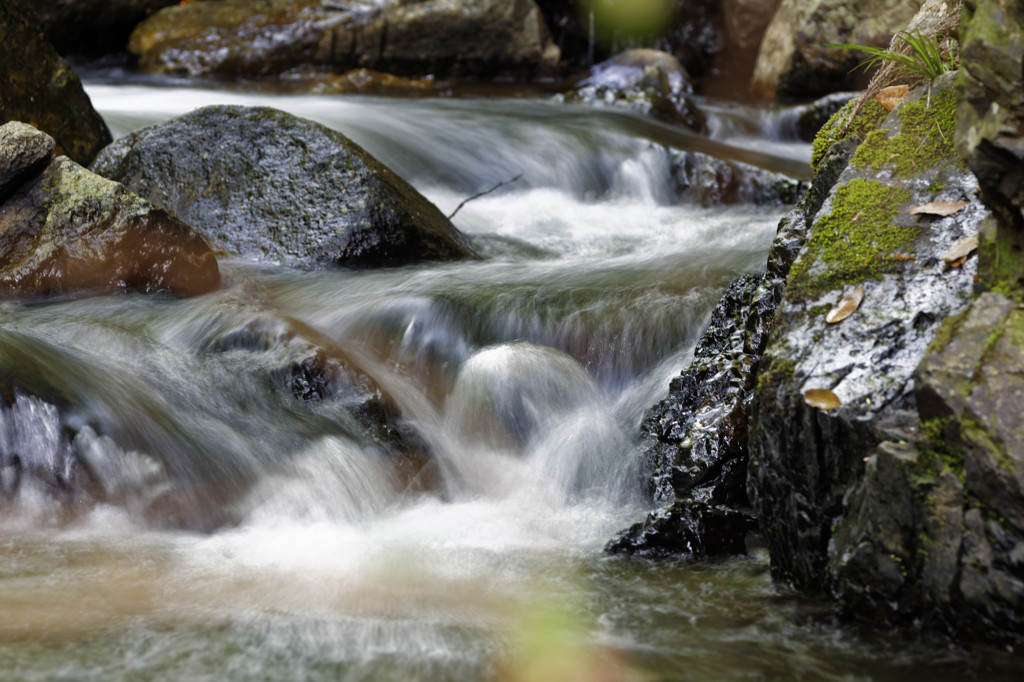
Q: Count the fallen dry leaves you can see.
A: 5